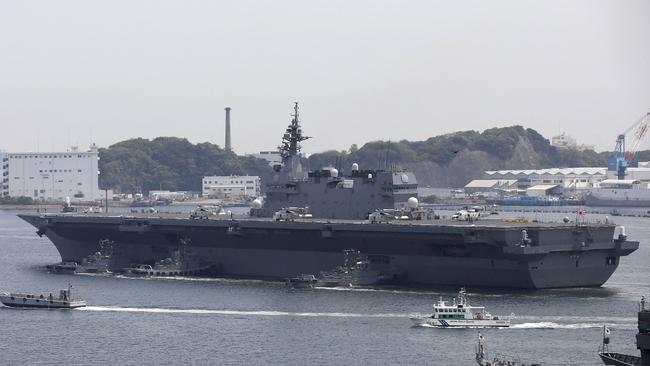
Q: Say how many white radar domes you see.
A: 5